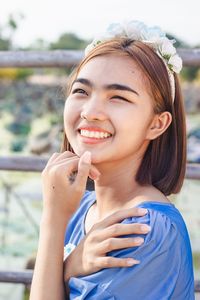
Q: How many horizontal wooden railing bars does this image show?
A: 3